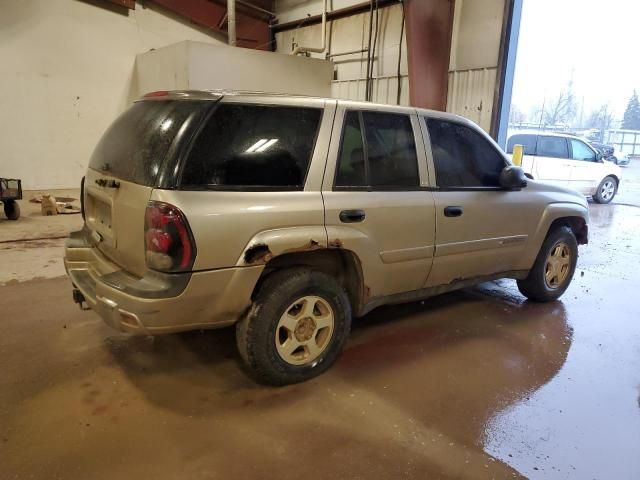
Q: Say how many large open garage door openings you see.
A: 1